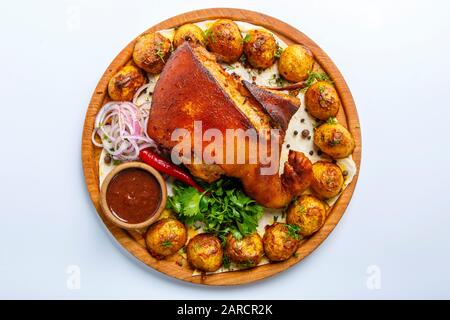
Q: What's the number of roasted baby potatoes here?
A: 14